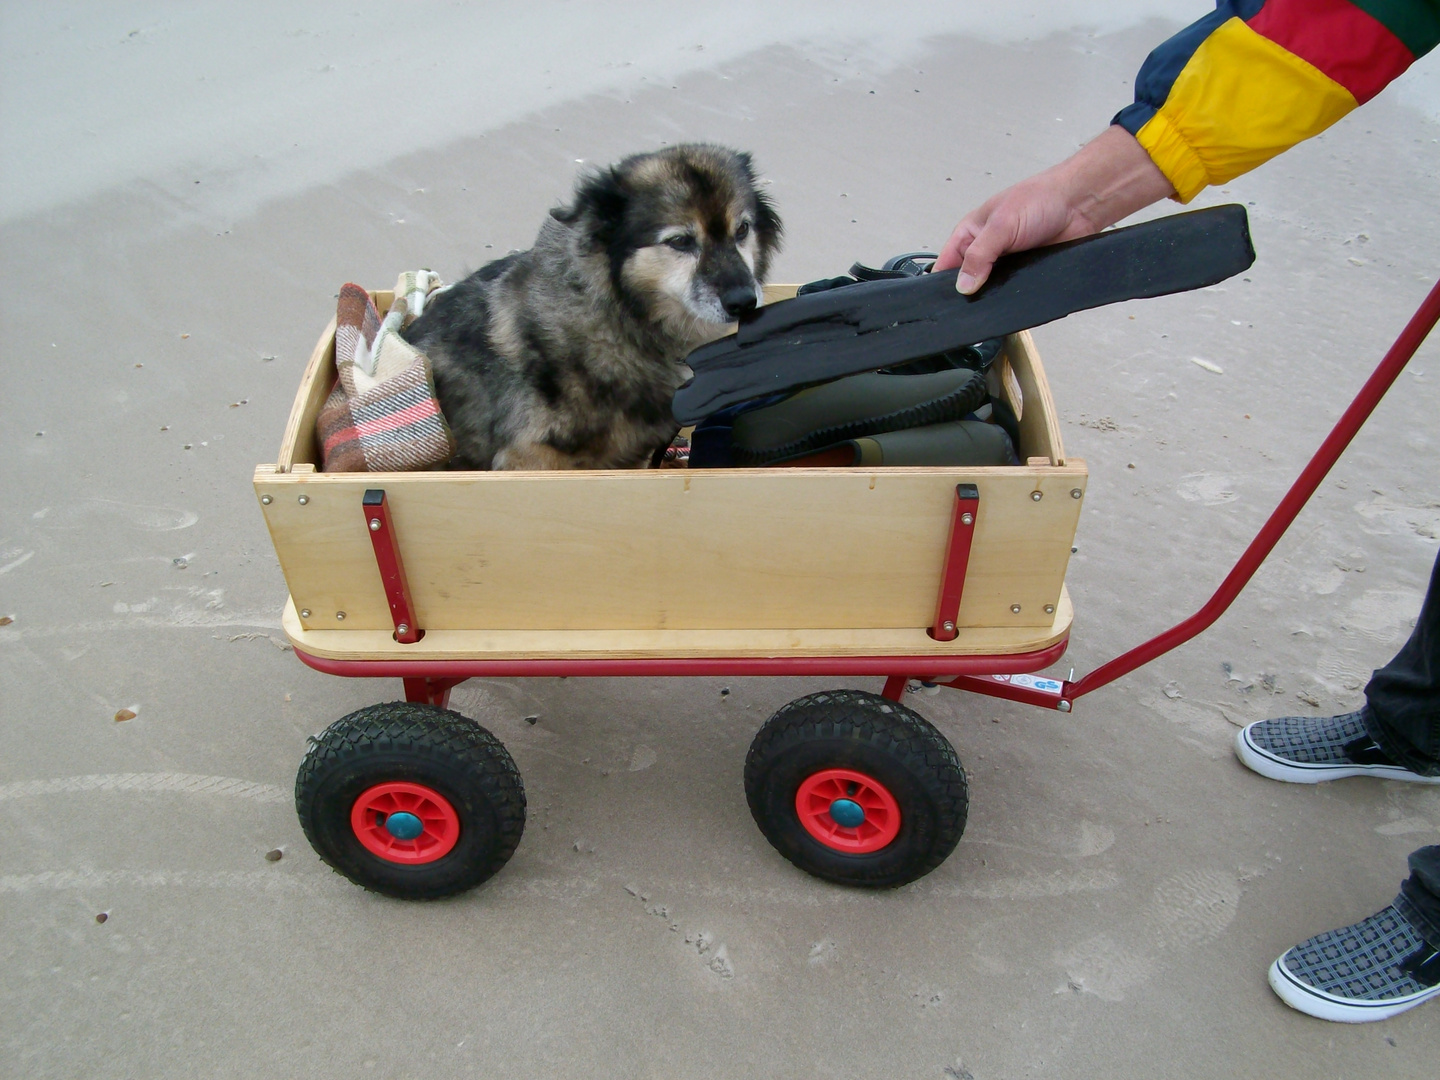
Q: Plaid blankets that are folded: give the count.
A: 1